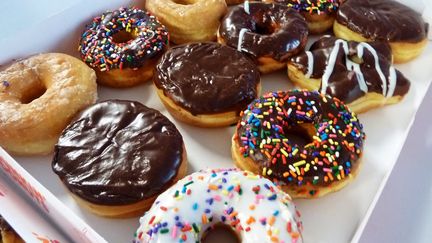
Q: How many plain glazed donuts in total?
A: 2